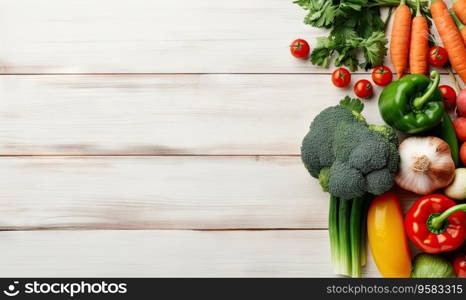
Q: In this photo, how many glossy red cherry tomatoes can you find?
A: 6